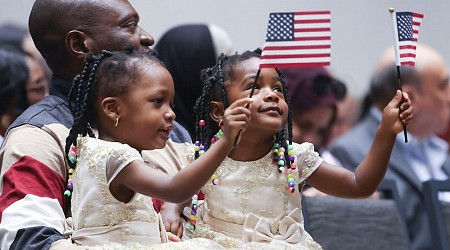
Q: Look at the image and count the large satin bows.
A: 1